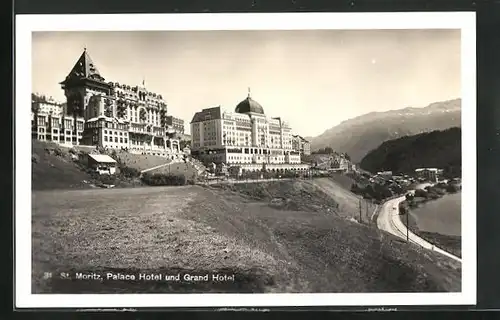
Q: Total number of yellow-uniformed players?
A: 0